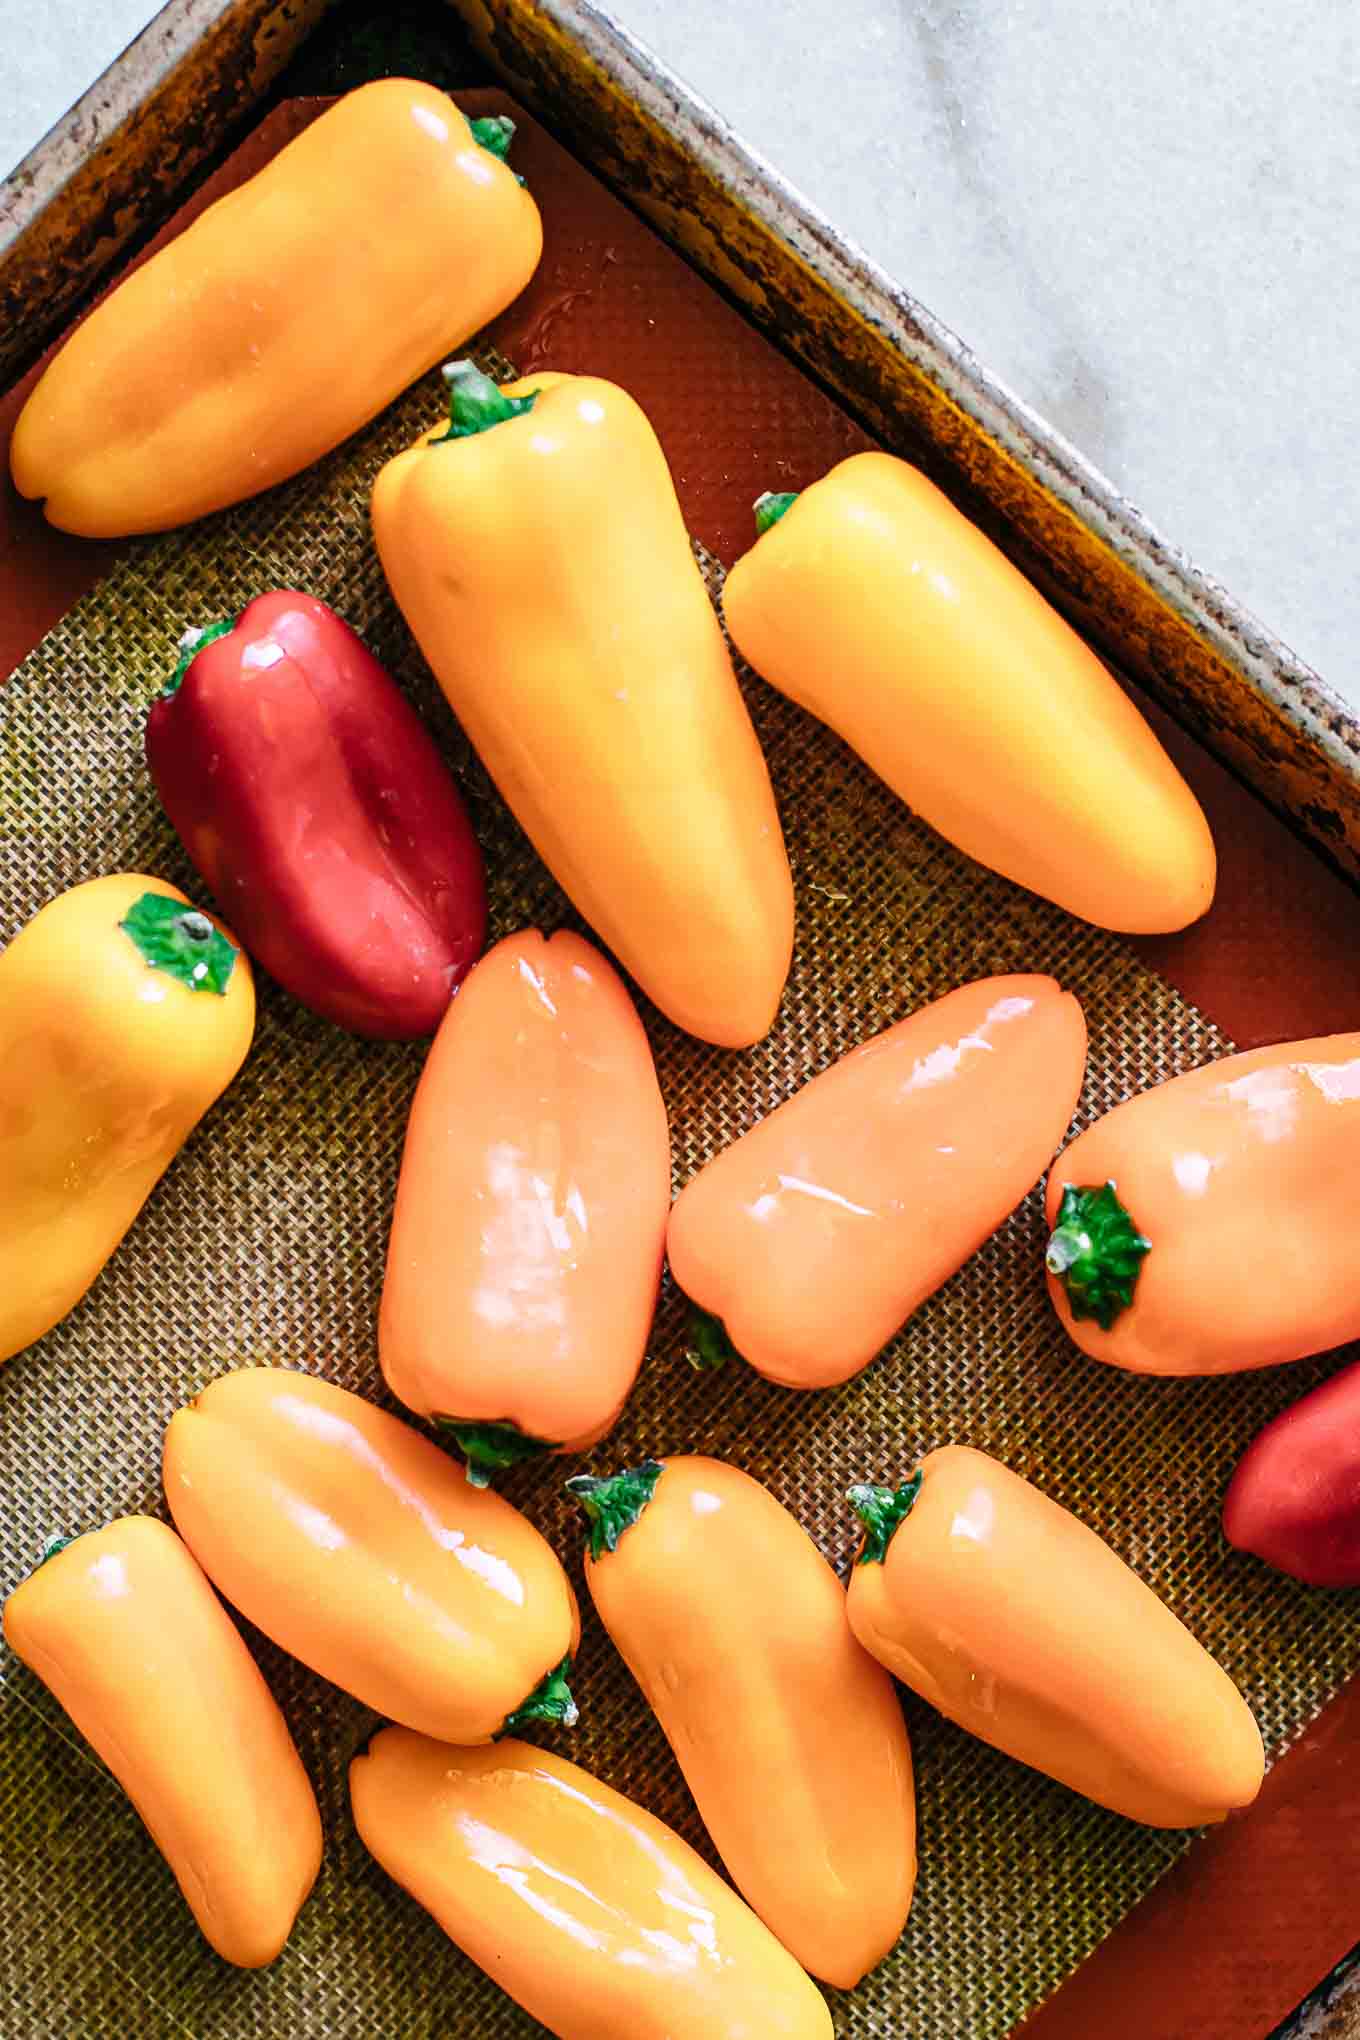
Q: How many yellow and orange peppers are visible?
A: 12